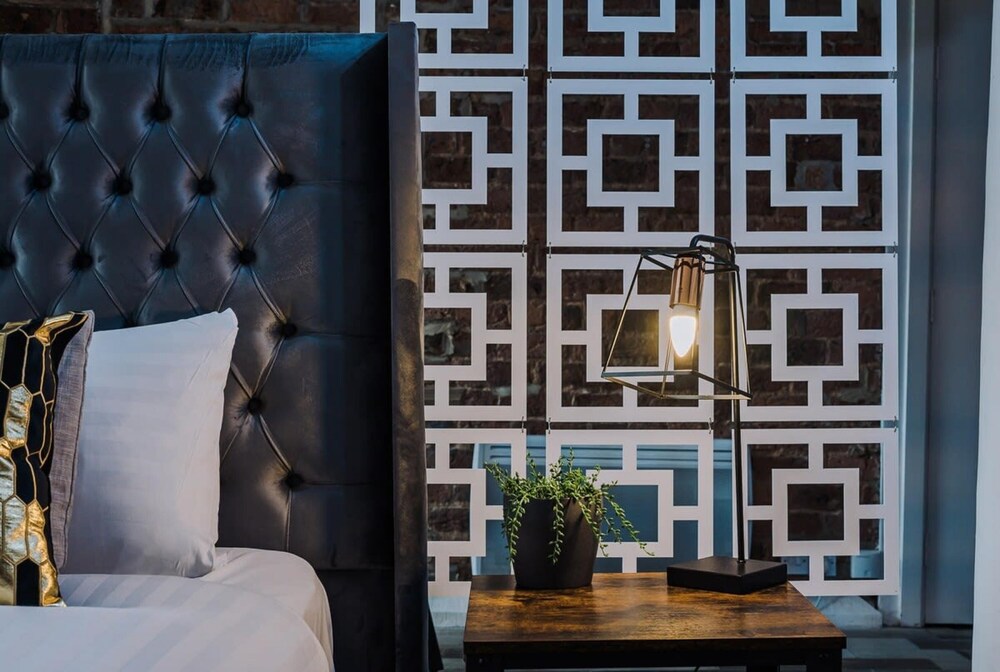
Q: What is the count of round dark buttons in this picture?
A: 15